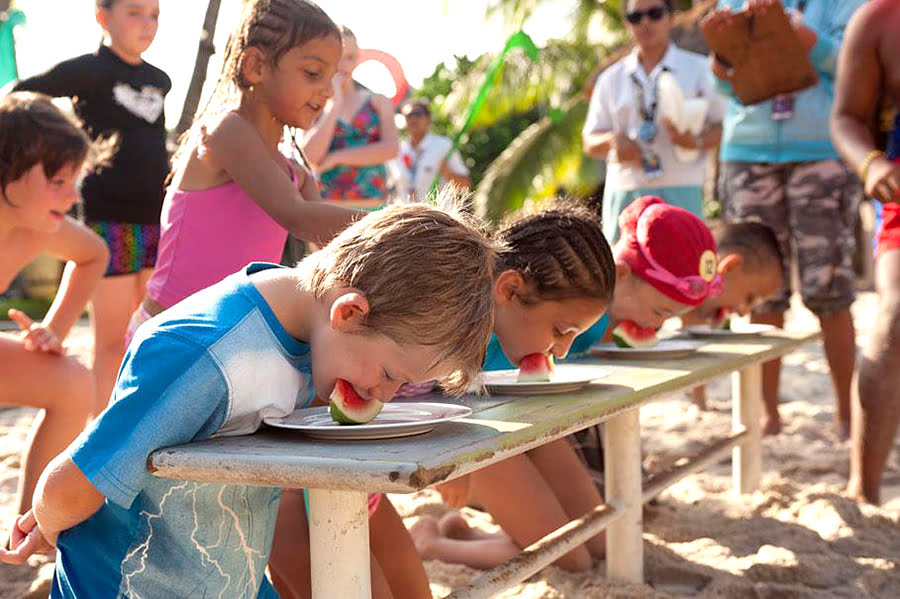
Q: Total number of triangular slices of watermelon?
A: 4